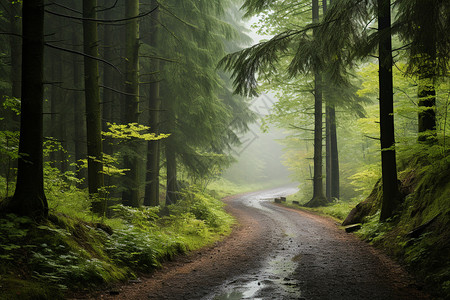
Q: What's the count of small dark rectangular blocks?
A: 3